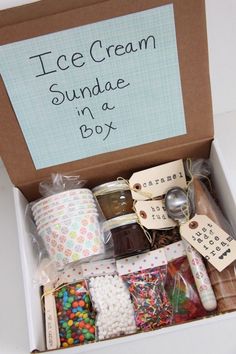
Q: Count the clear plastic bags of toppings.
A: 4